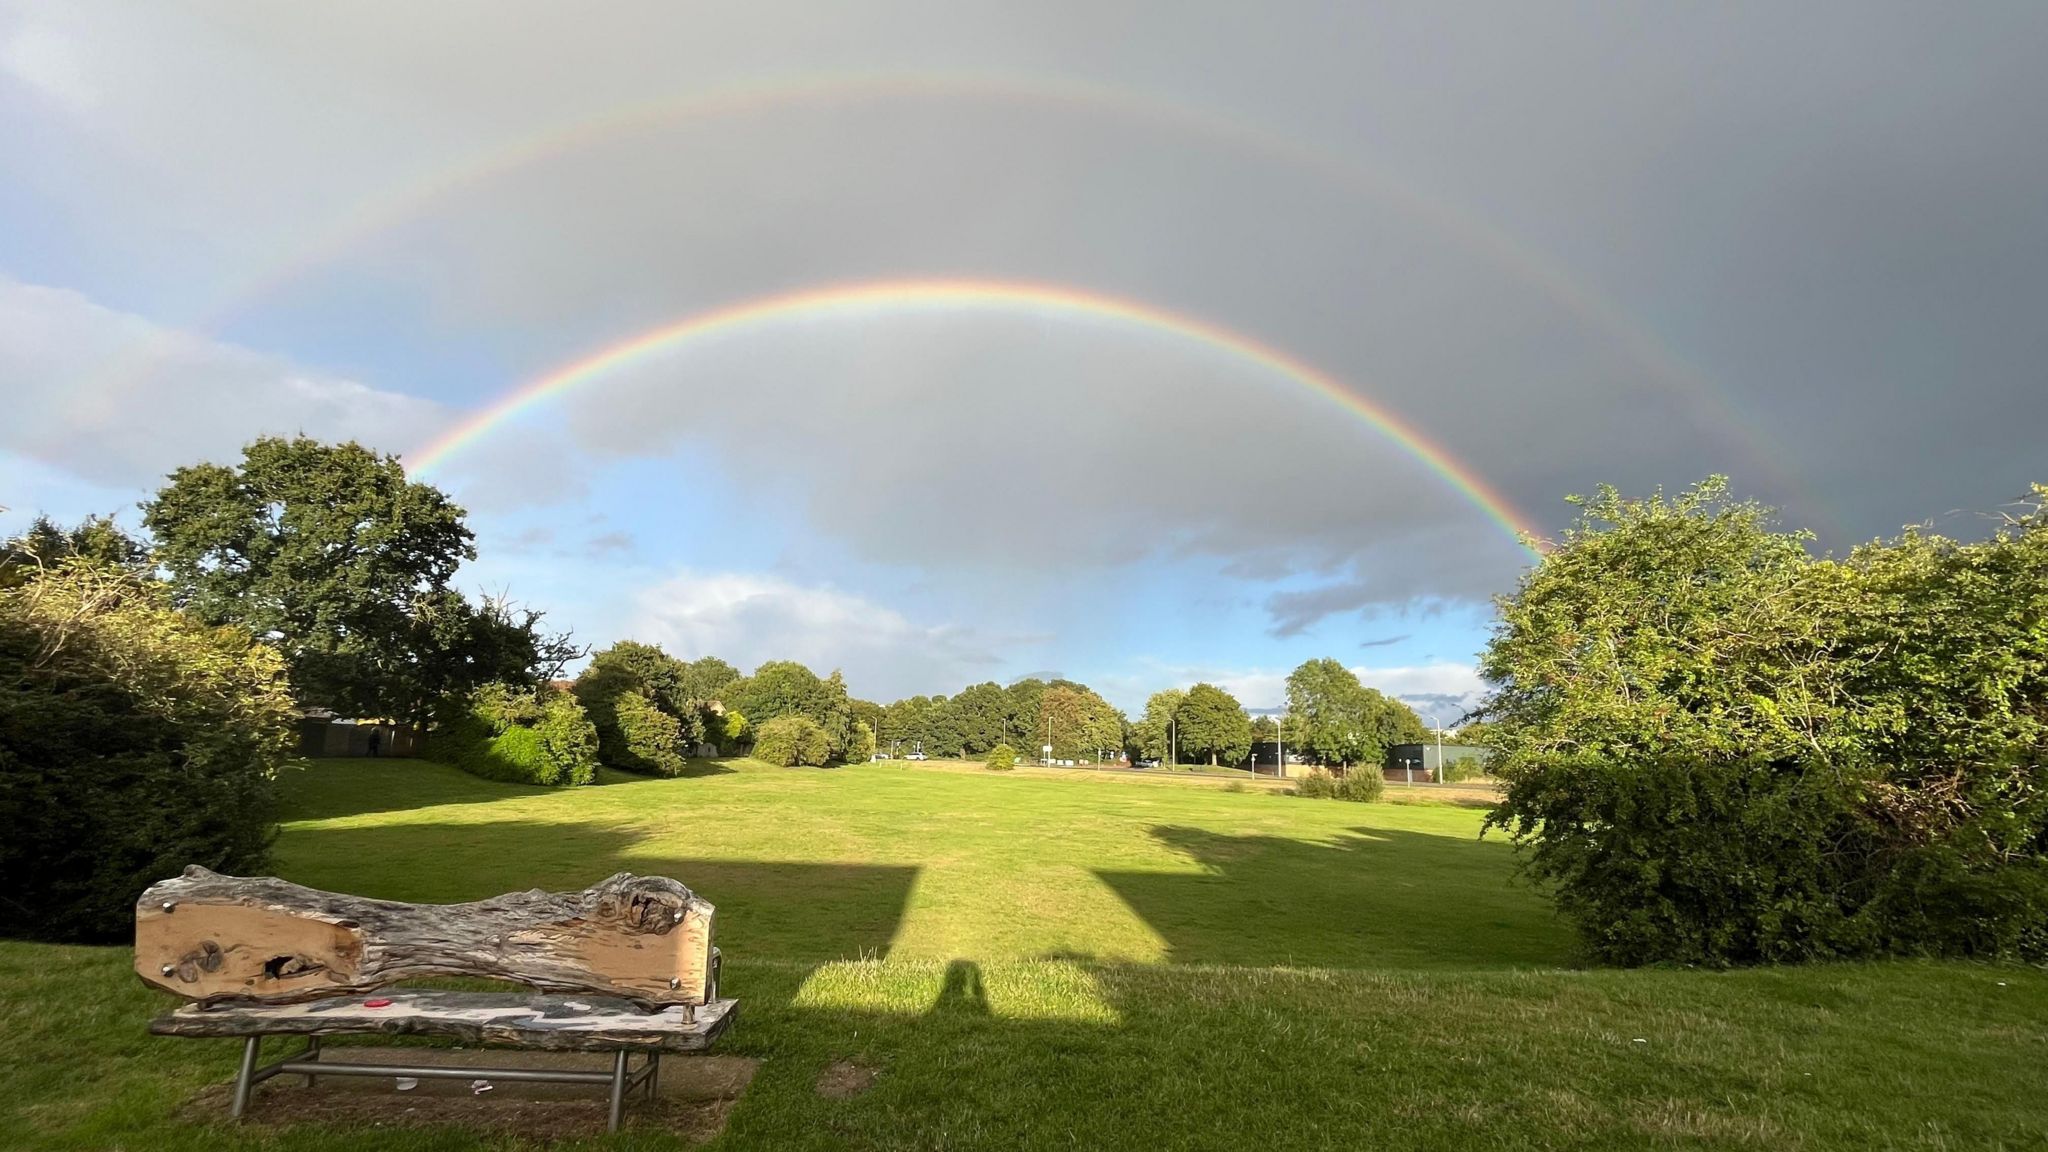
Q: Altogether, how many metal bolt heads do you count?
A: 4